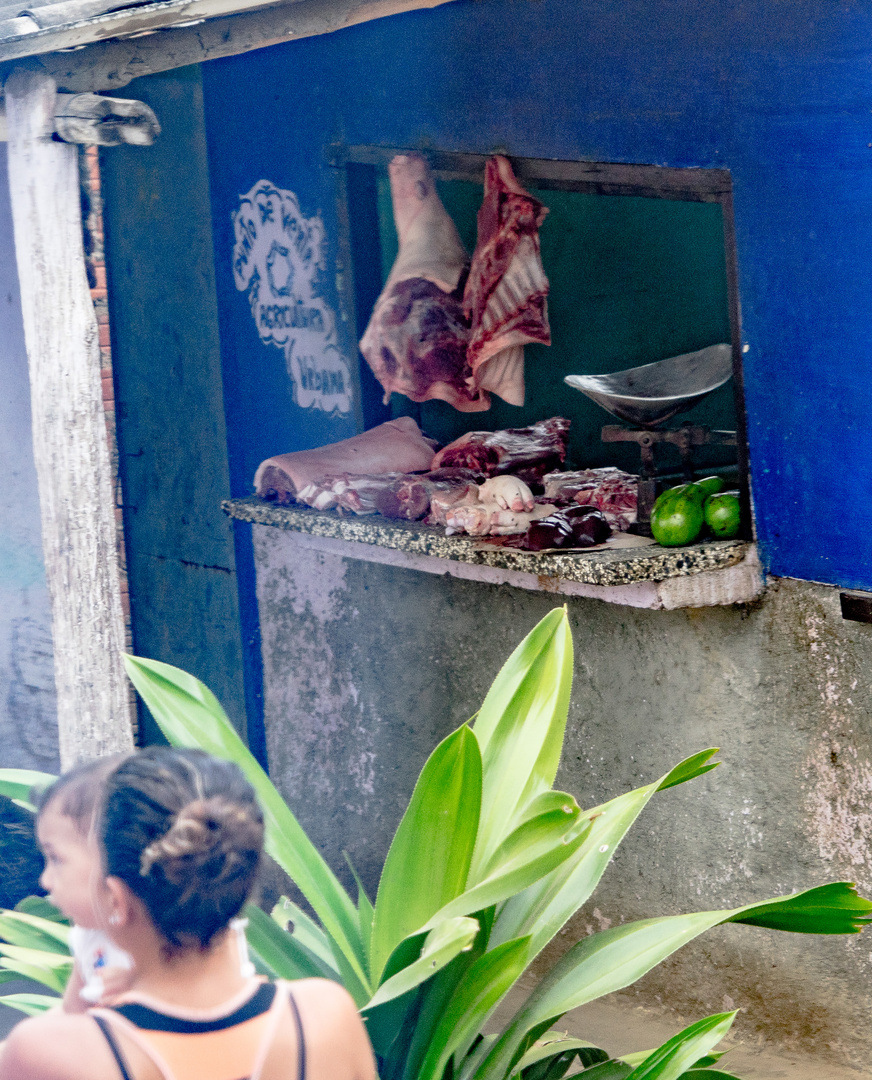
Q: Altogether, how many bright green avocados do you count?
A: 3